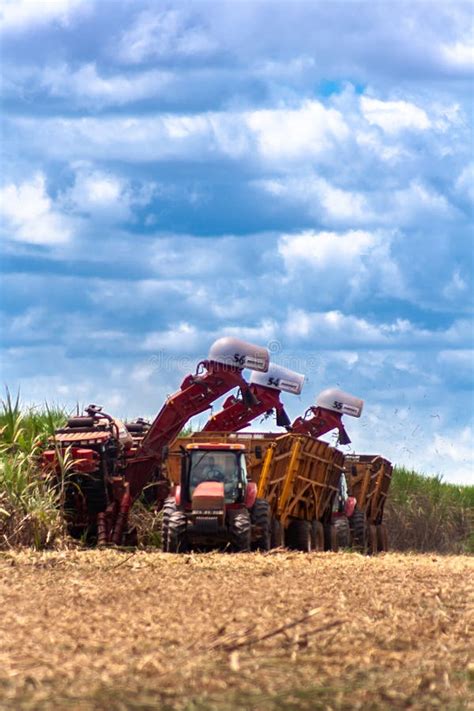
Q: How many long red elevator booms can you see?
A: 3